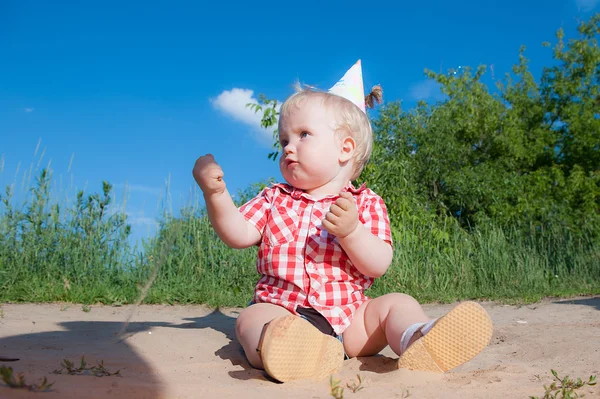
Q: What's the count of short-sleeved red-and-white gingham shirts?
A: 1